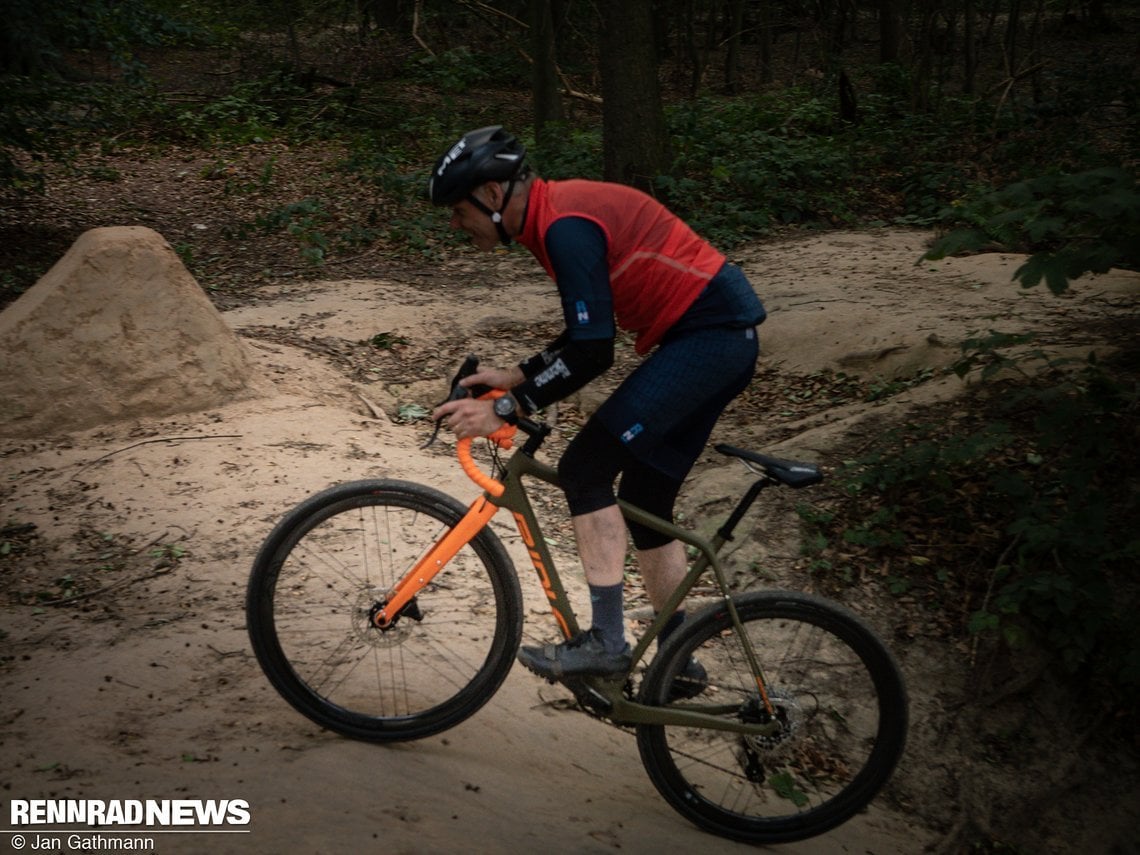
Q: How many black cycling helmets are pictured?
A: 1